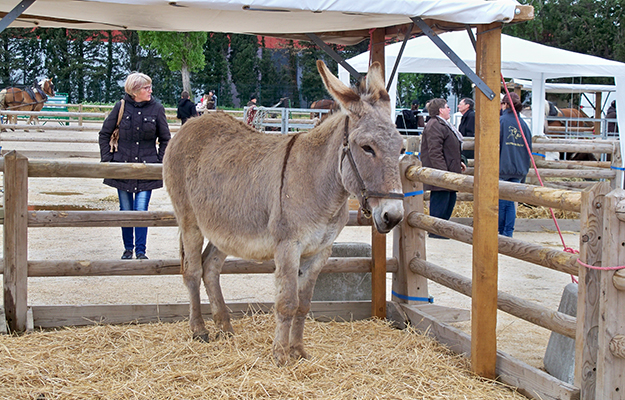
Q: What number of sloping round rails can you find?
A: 3